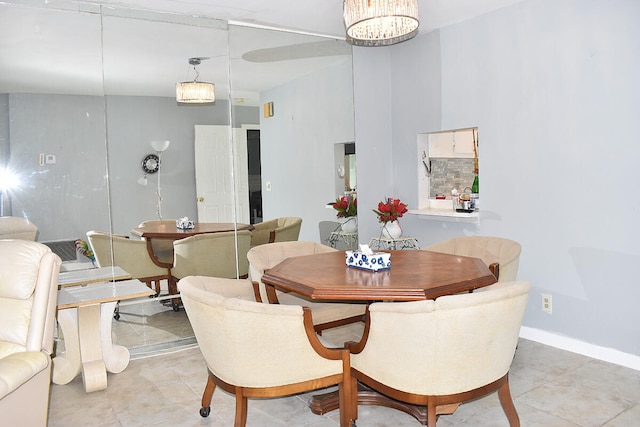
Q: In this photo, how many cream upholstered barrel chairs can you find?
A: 4